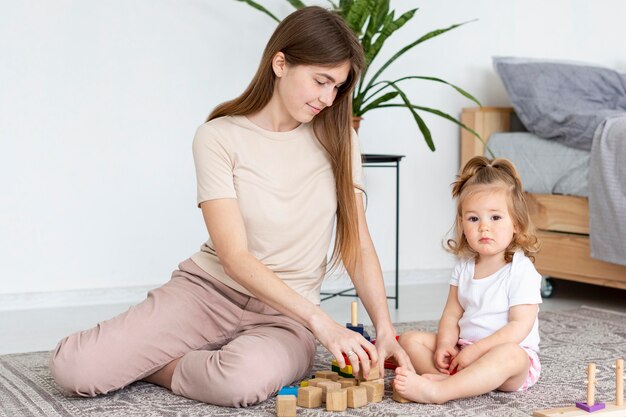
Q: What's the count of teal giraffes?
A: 0